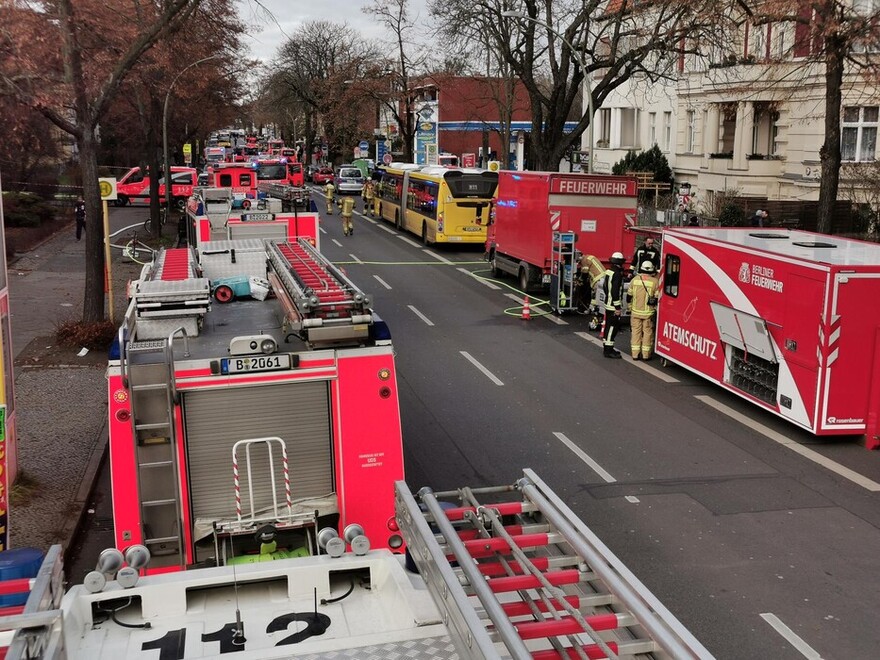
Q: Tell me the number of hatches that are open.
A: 1